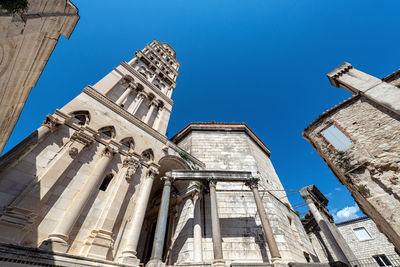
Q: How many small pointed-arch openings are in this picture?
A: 4